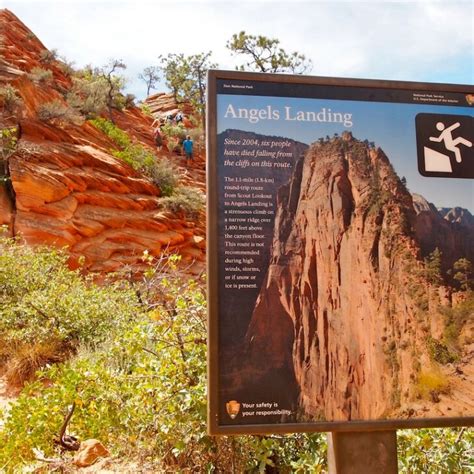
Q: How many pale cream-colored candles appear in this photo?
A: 0